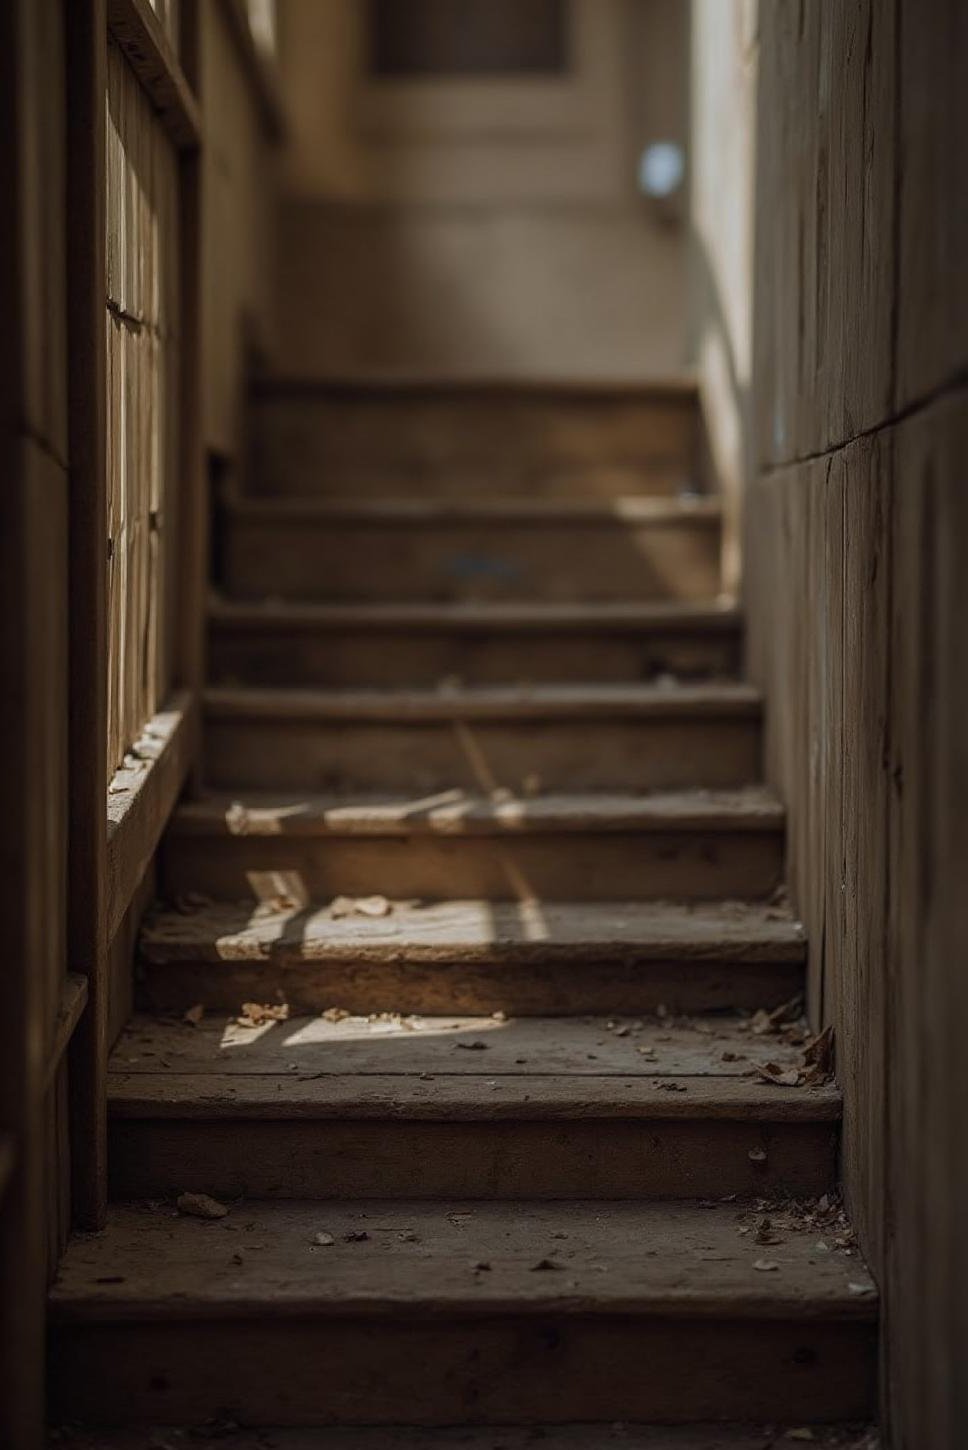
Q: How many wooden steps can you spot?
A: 8